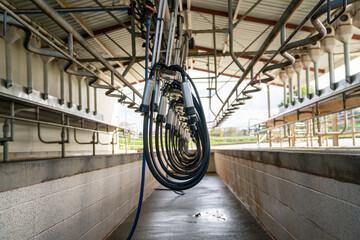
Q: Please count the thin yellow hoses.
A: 0